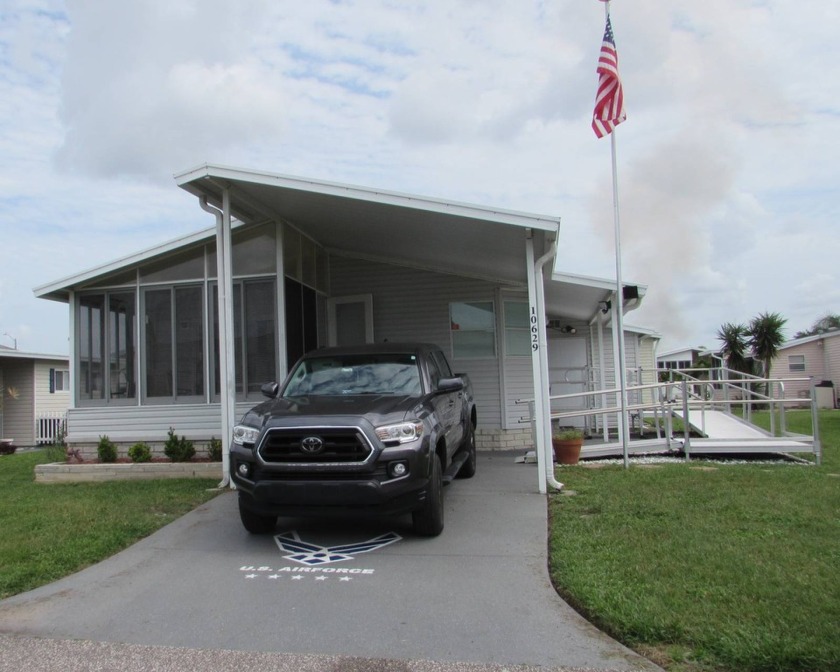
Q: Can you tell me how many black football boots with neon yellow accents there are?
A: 0